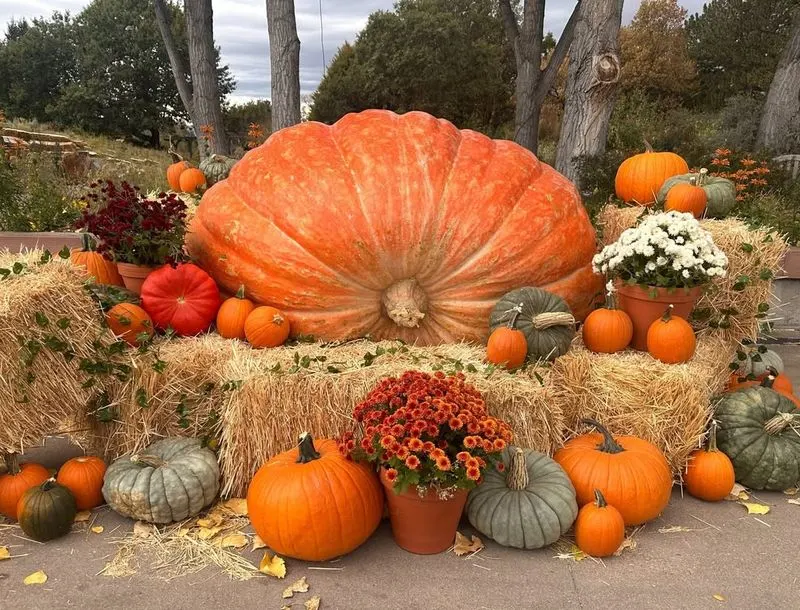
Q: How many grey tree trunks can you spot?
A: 5